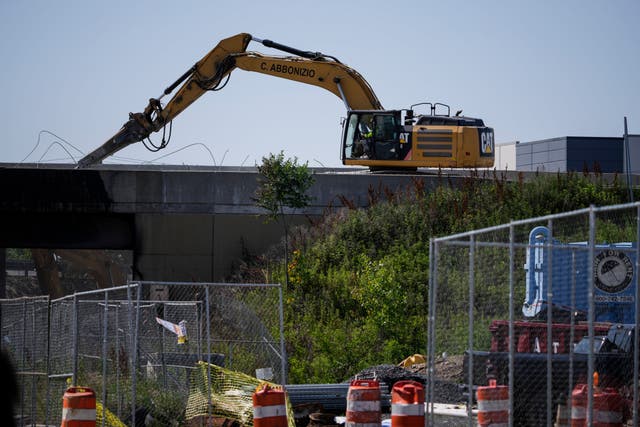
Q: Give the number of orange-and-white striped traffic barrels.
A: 7